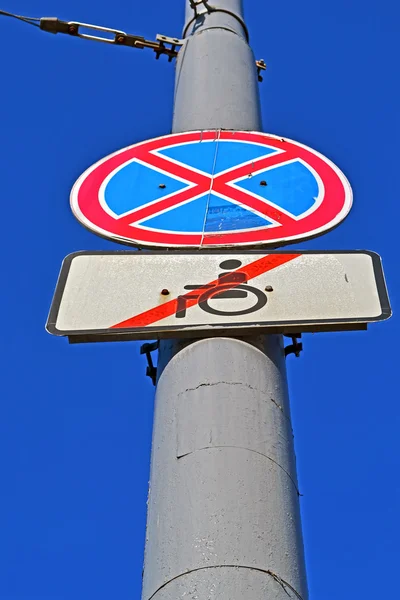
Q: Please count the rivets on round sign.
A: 2